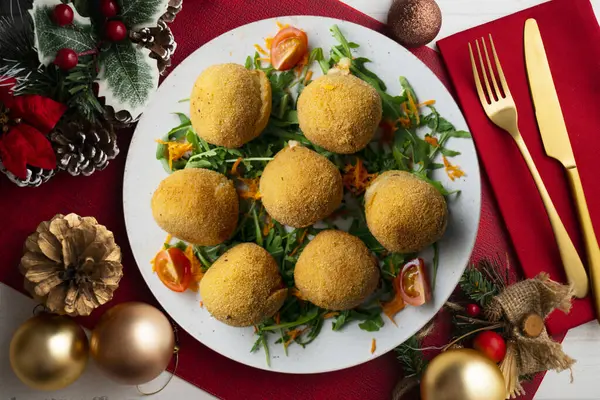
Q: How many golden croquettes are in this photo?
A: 7